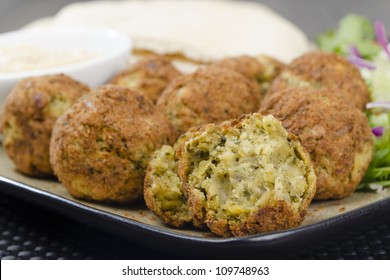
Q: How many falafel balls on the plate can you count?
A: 8